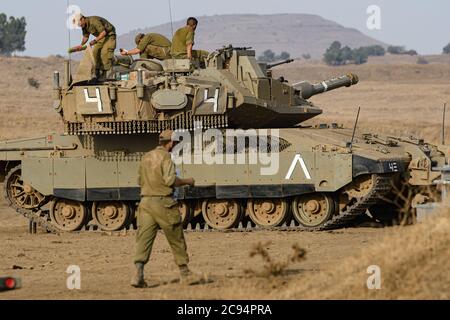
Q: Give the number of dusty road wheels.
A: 6